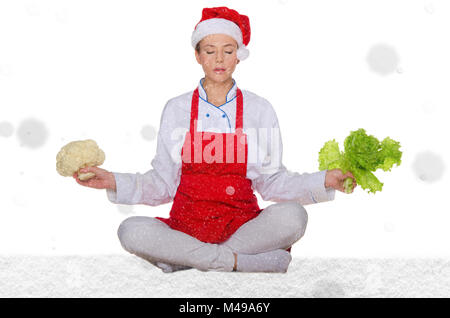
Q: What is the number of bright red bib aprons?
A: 1